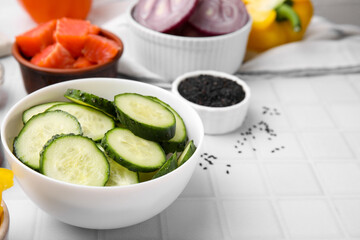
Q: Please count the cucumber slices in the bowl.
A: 11